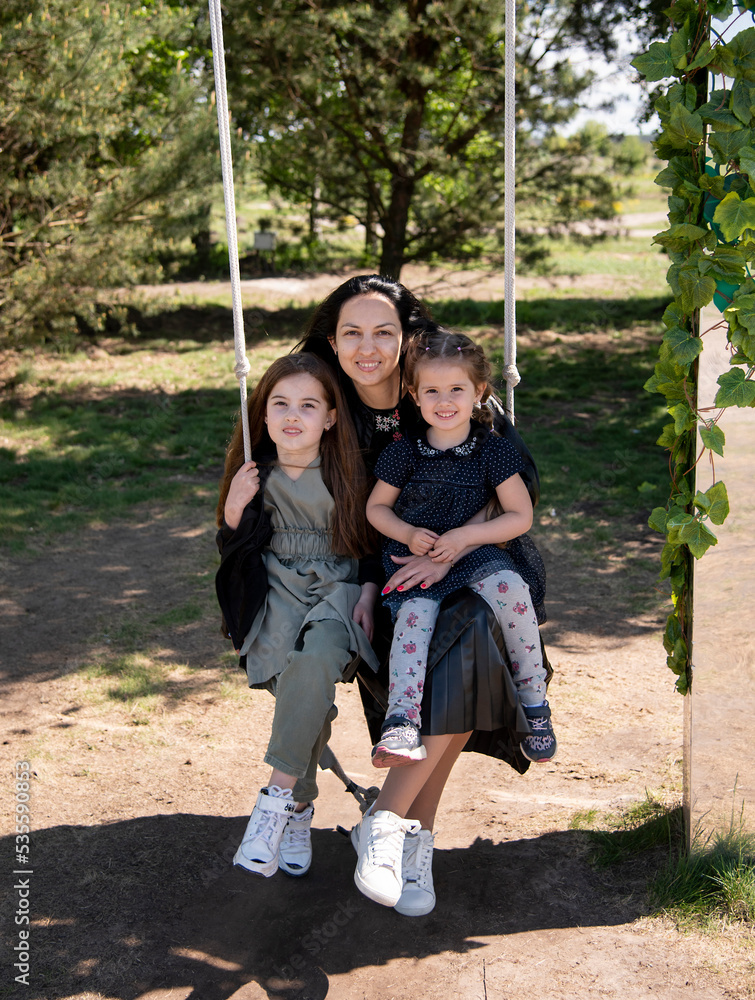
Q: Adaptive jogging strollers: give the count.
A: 0